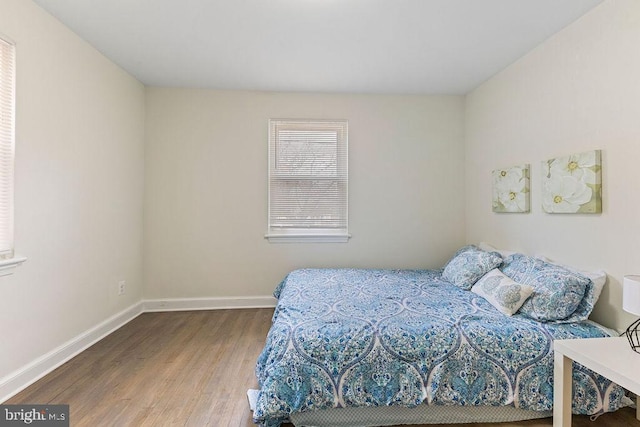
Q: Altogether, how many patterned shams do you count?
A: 2